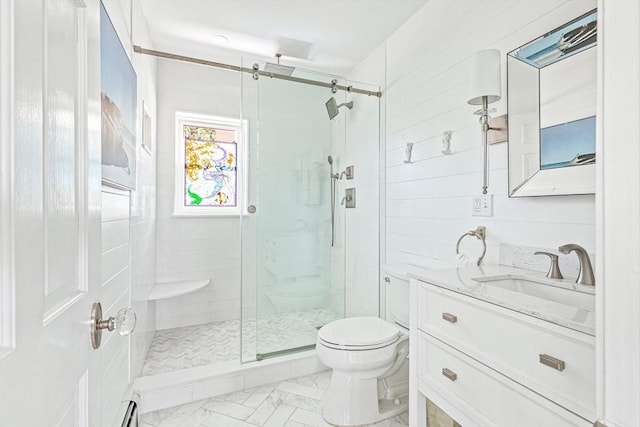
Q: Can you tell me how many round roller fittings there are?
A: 4